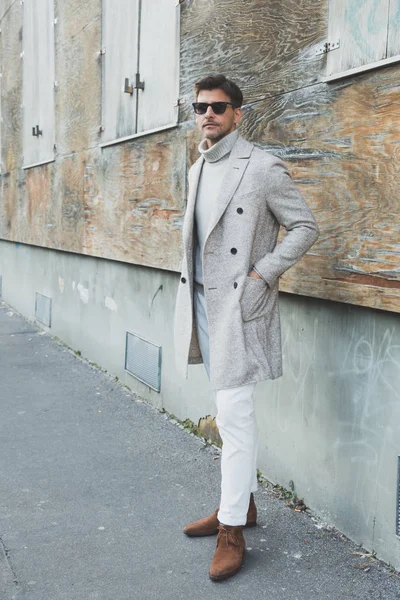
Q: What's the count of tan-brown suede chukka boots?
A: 2